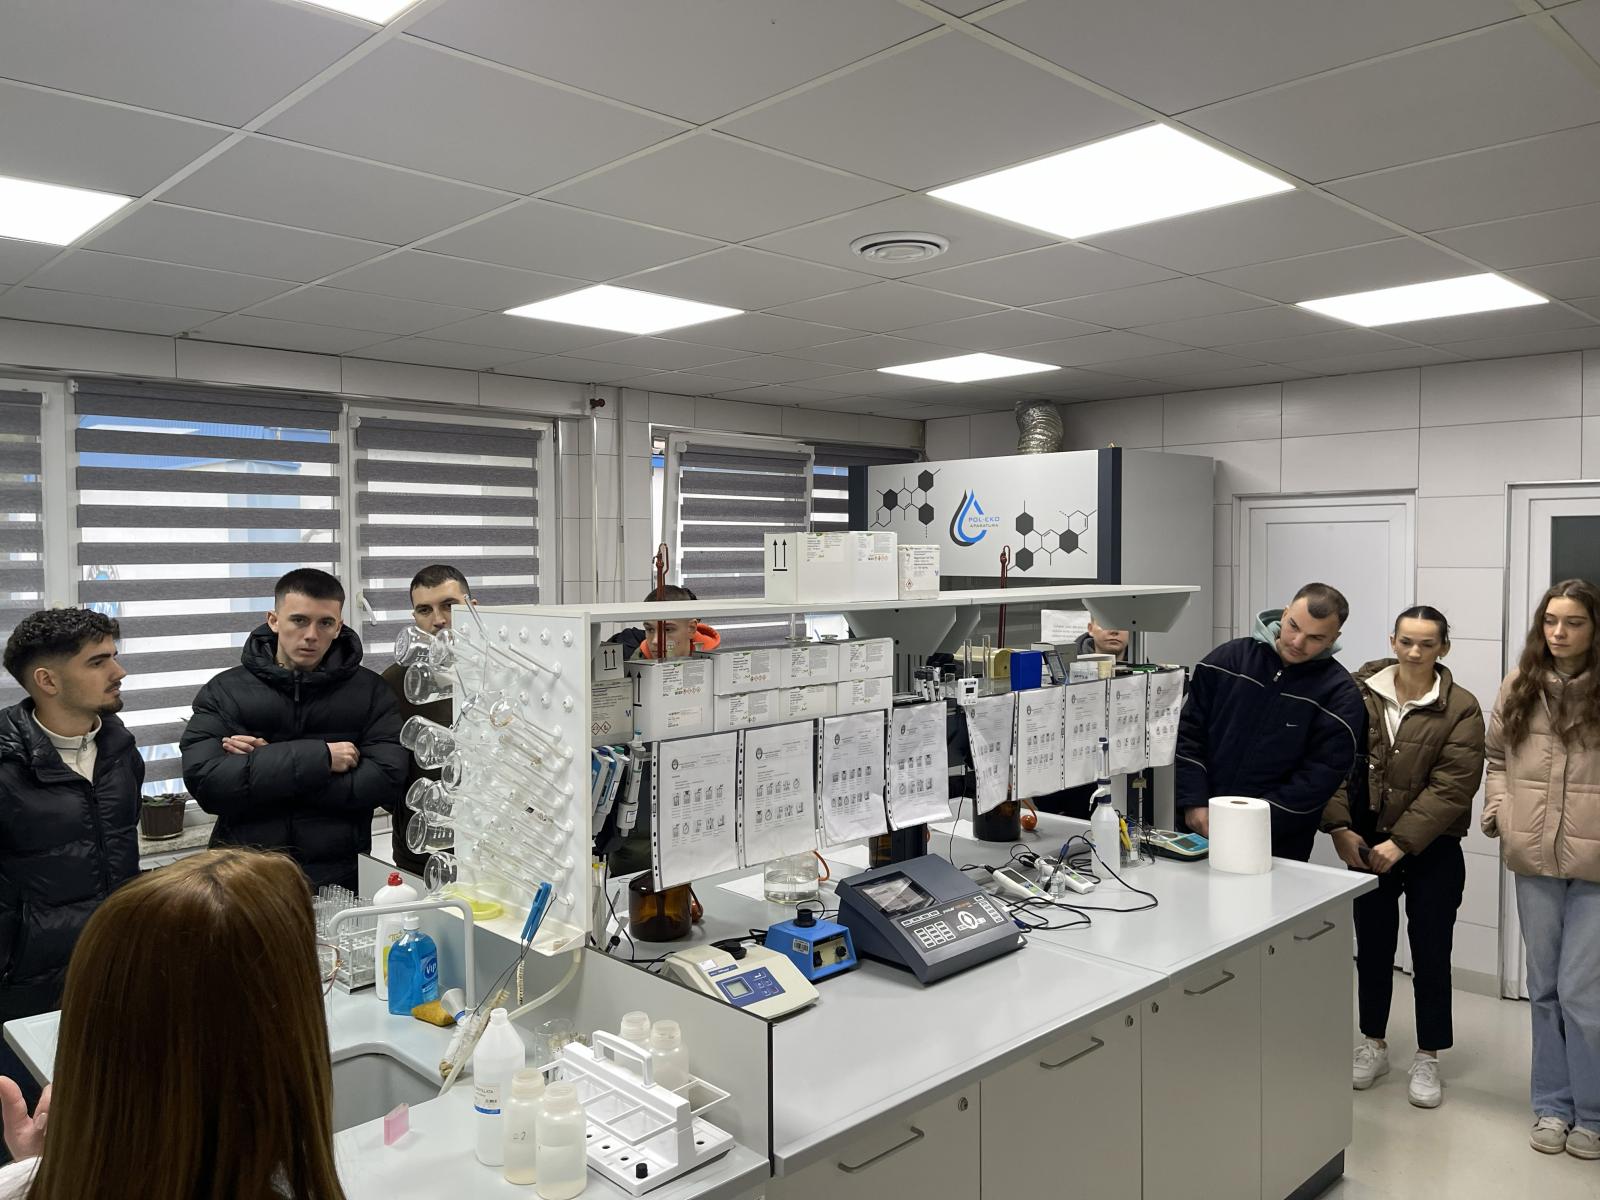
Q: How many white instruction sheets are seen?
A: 9